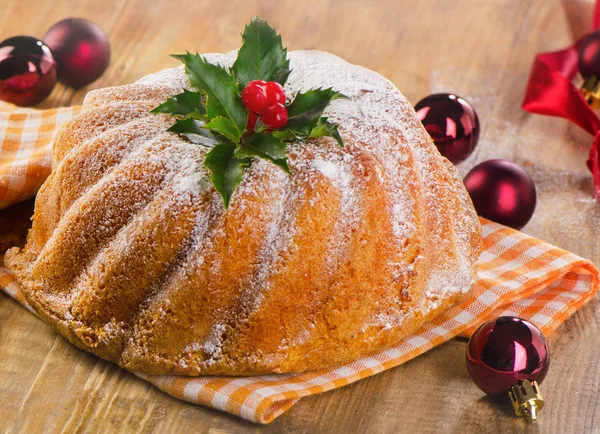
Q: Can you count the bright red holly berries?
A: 3